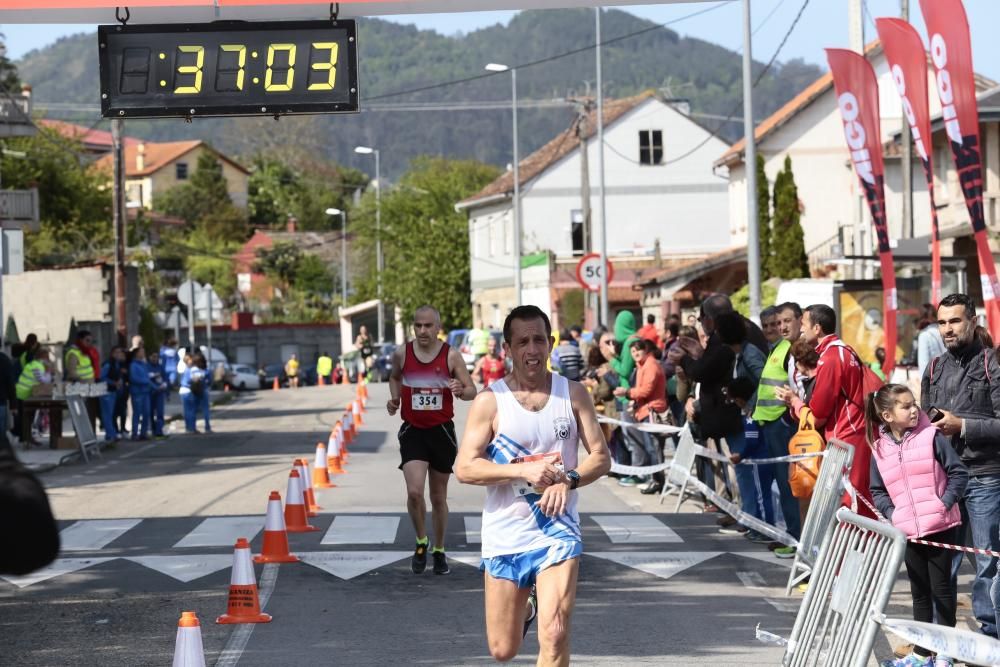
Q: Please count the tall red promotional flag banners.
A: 3